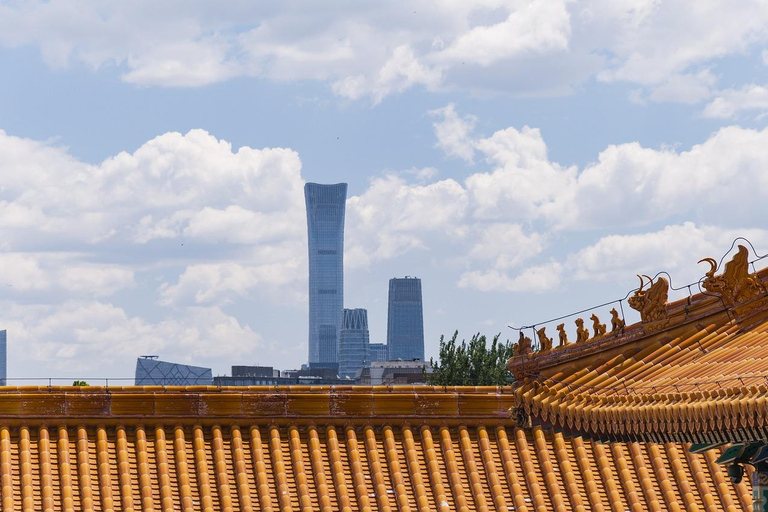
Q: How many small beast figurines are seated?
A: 5